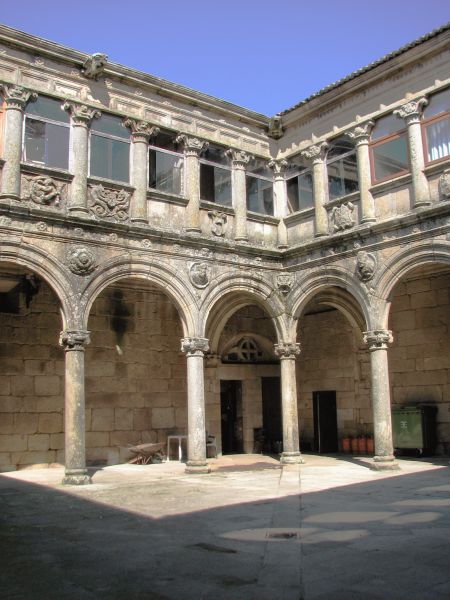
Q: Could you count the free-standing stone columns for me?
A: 4